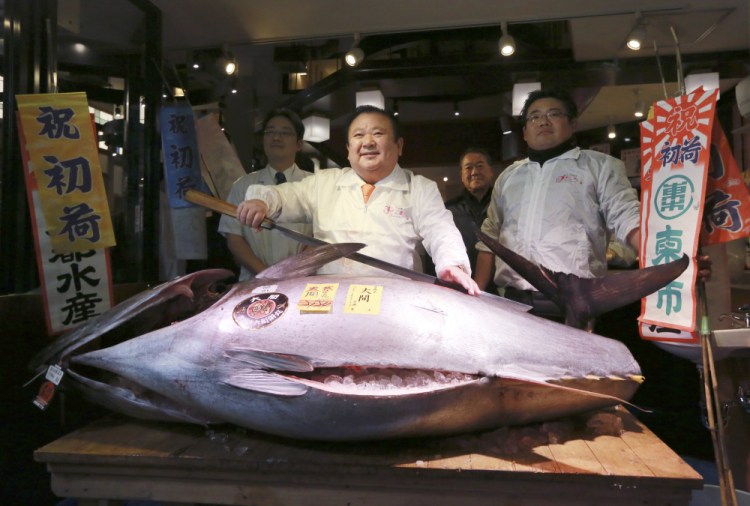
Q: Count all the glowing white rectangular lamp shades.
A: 4